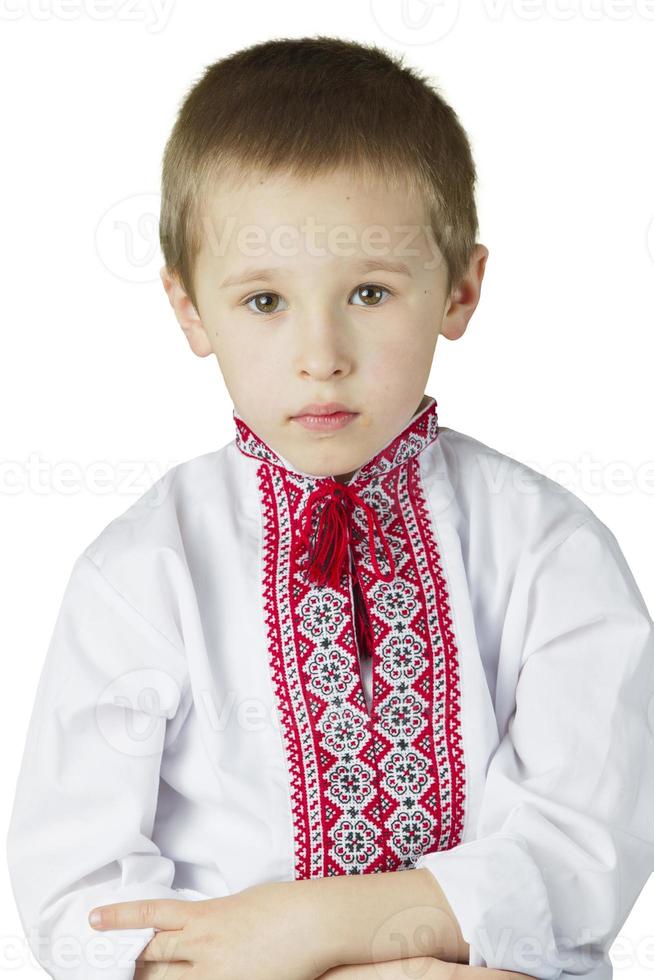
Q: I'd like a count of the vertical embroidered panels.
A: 2